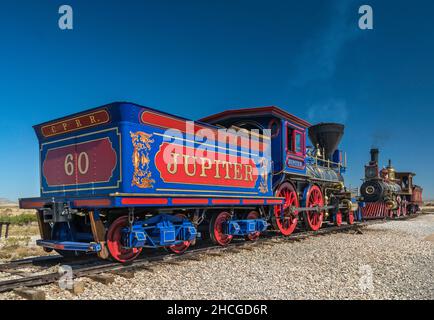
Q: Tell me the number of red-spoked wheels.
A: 2